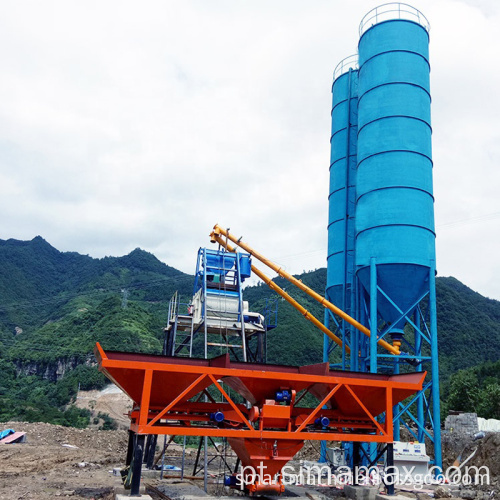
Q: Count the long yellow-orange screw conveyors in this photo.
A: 2